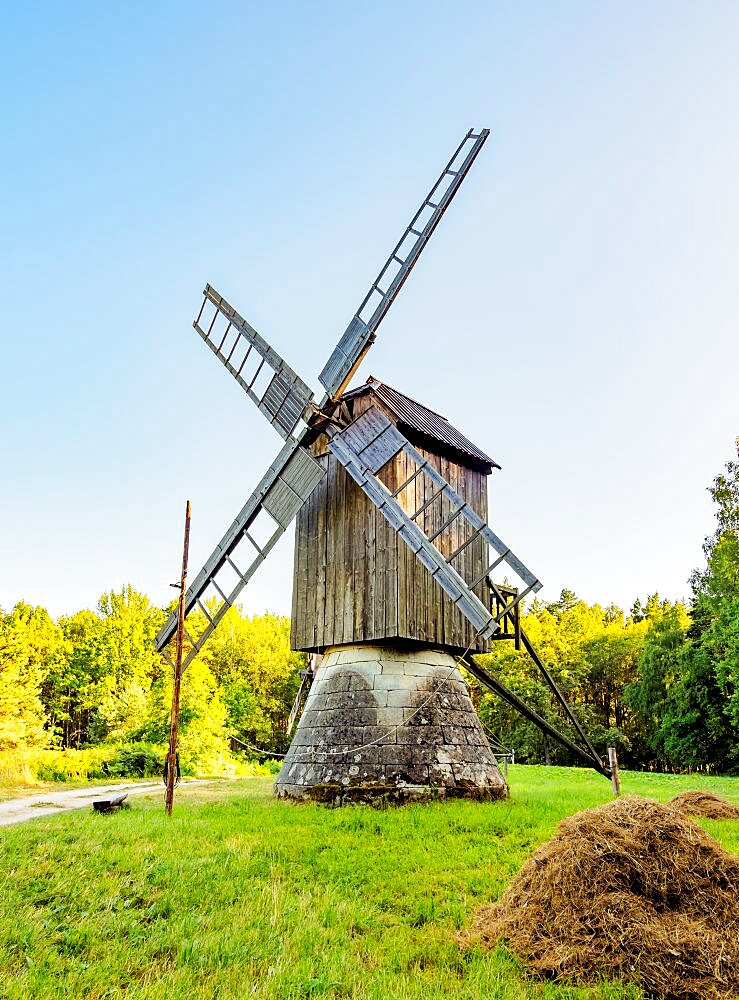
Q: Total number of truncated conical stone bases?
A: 1